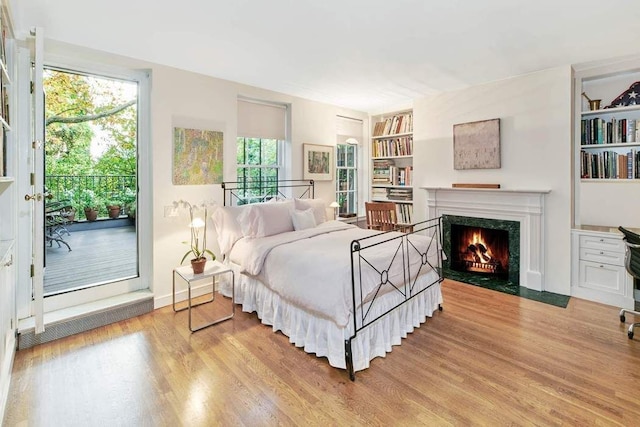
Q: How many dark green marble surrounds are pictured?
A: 1